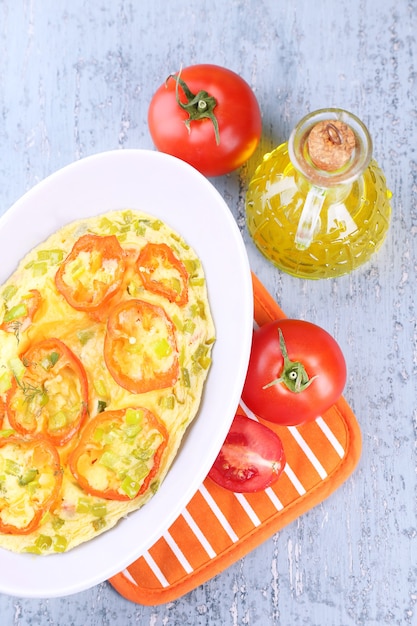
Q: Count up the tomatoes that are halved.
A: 1